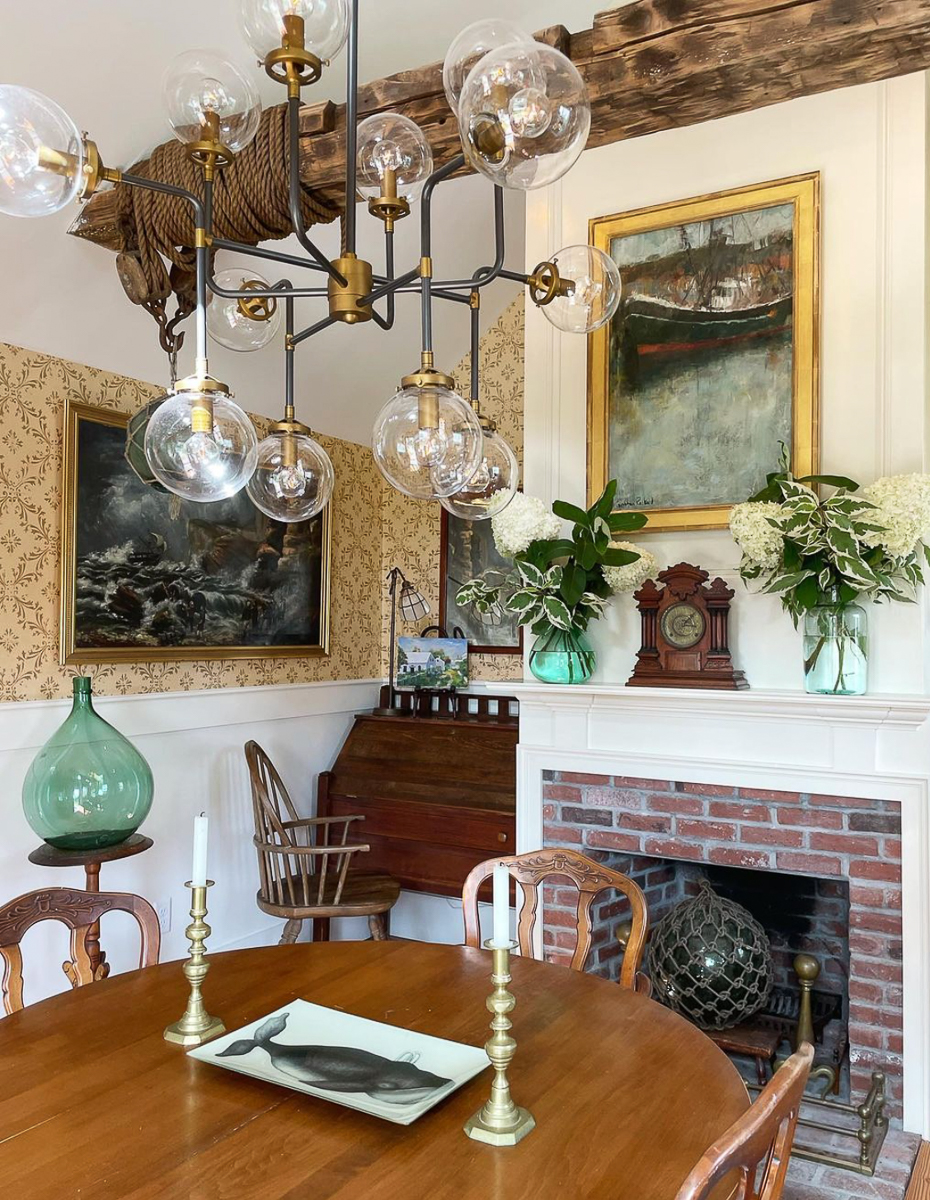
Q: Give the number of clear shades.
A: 12